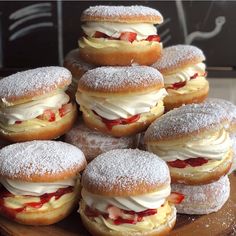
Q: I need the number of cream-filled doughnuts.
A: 7